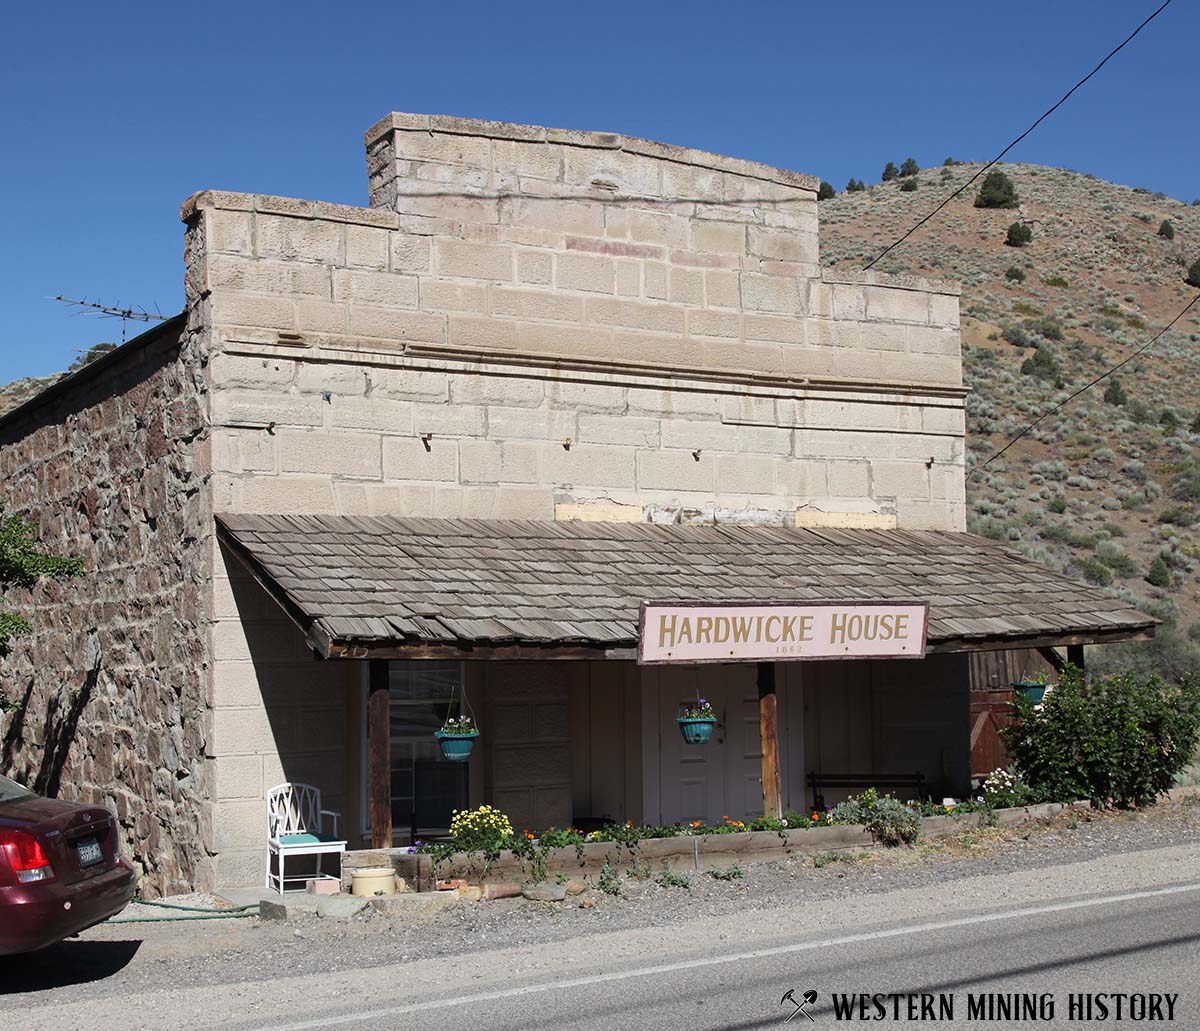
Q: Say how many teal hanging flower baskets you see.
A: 3